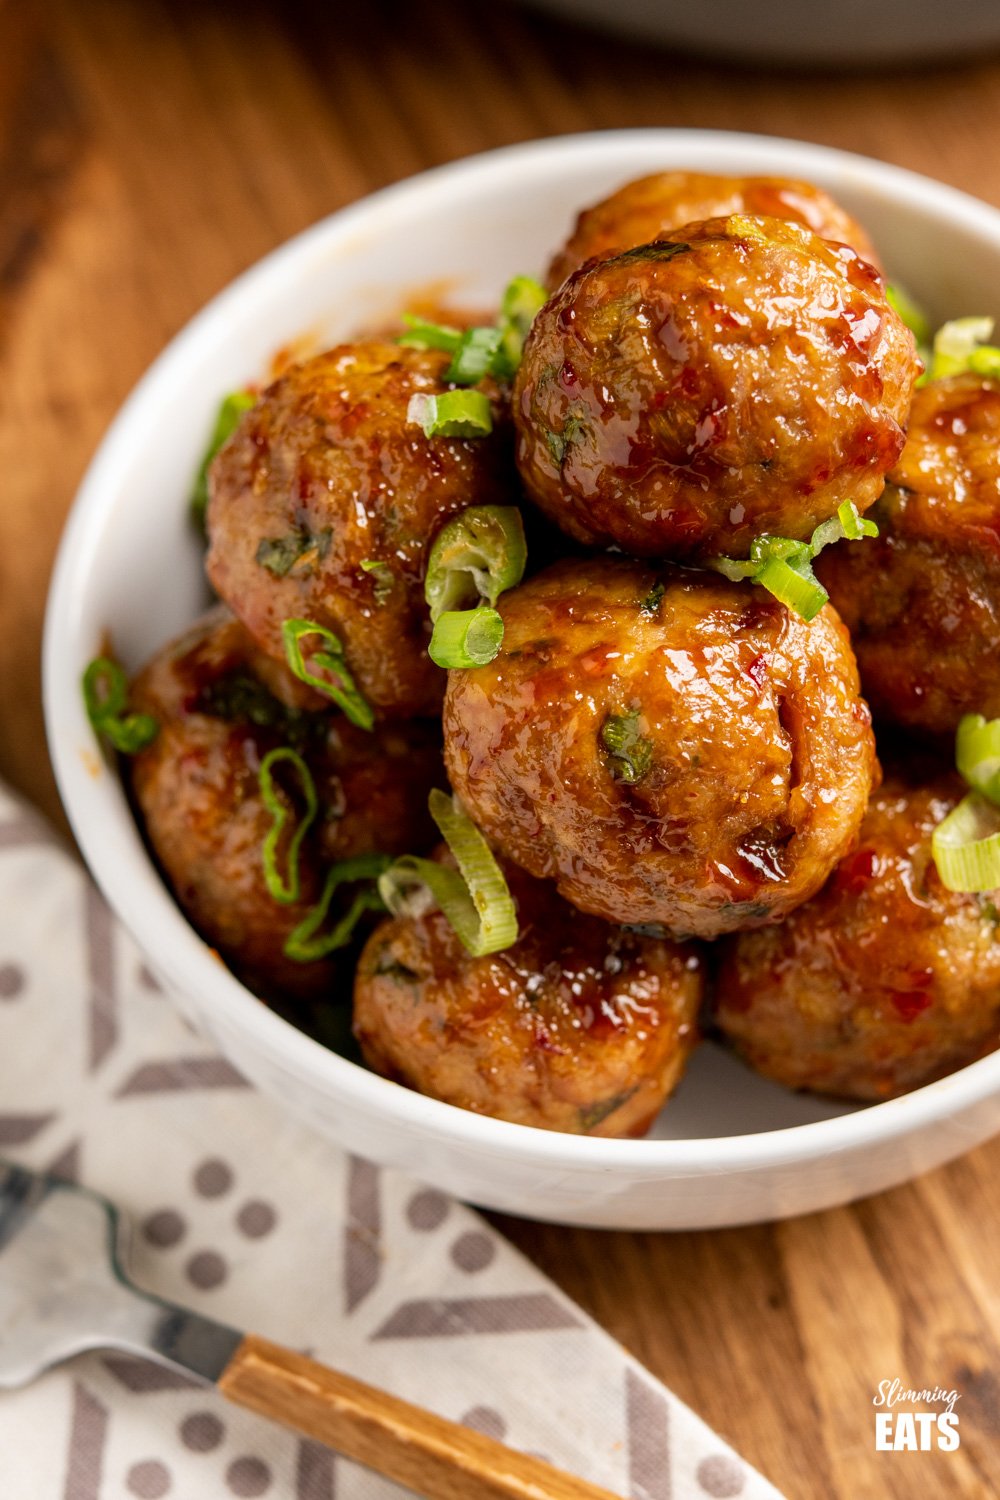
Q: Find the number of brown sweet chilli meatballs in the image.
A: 8